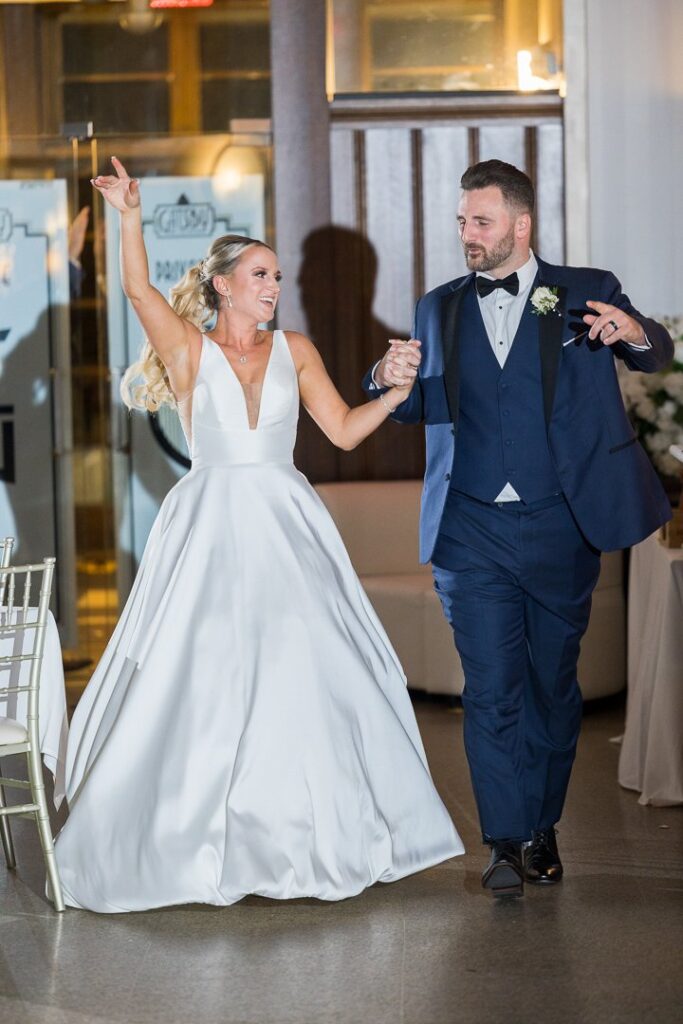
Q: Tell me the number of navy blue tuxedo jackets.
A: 1